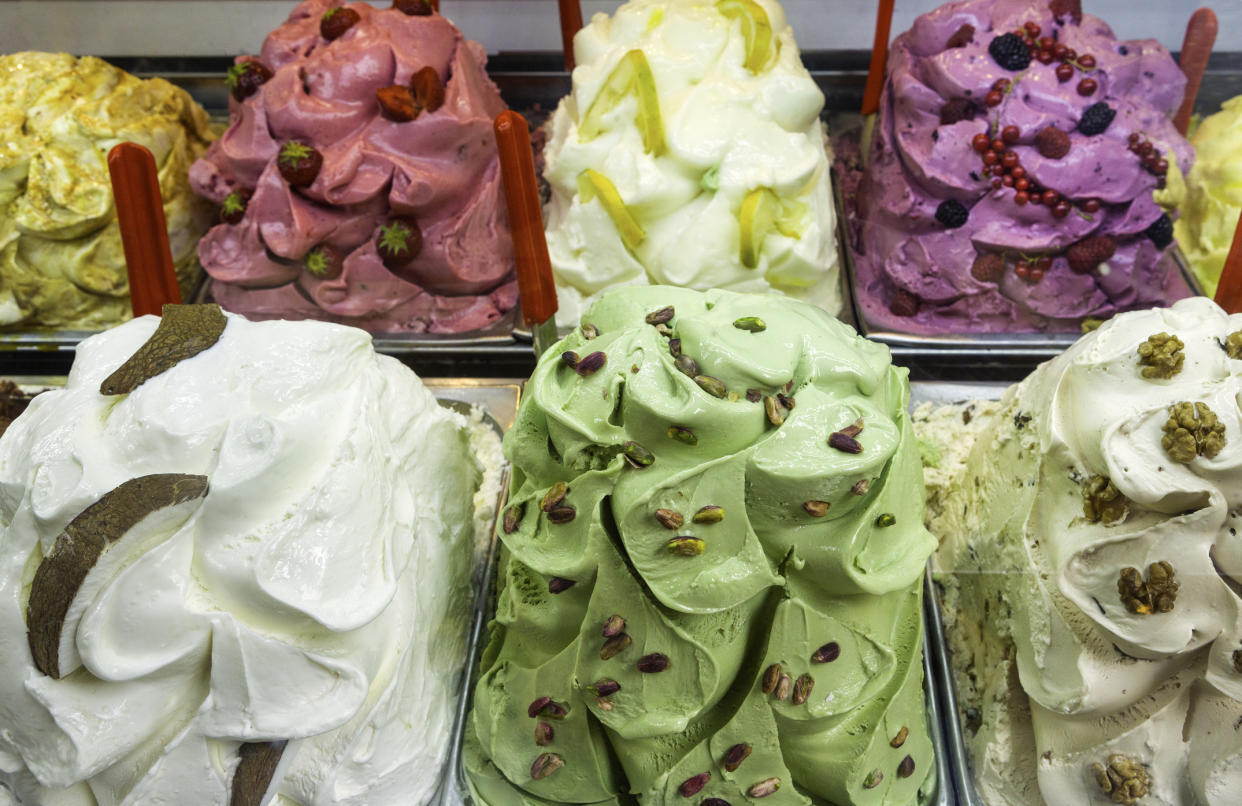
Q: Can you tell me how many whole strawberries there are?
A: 7